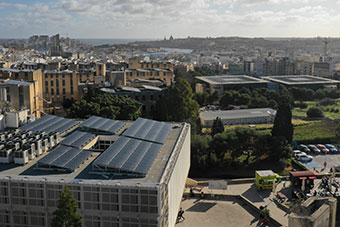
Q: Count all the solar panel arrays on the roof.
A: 6